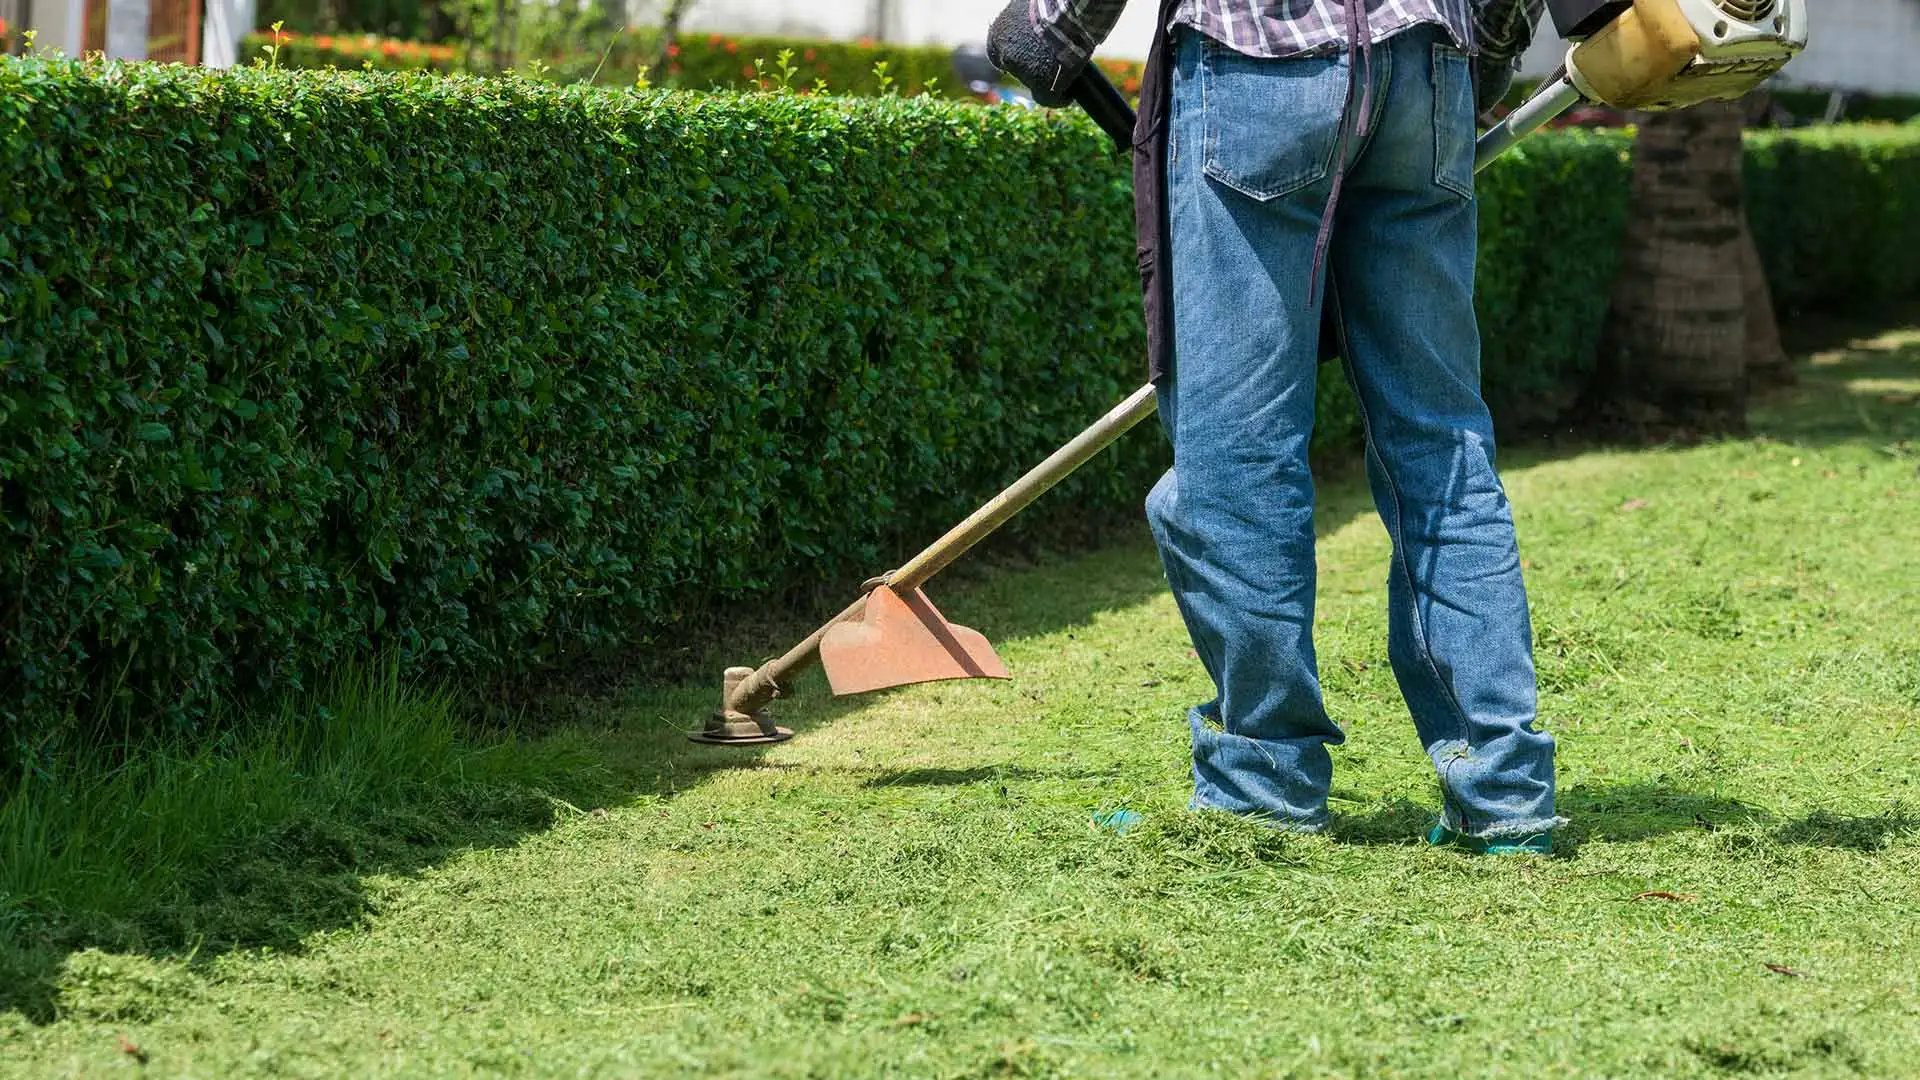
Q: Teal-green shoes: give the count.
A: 2